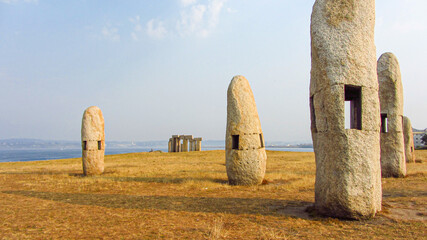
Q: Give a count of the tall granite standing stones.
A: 5